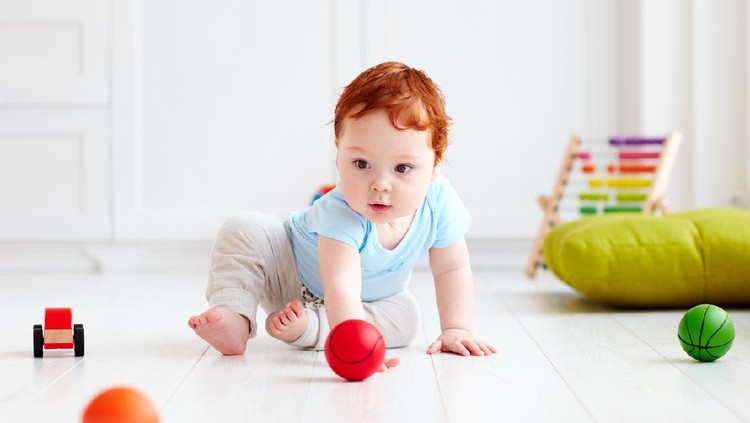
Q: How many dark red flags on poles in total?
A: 0